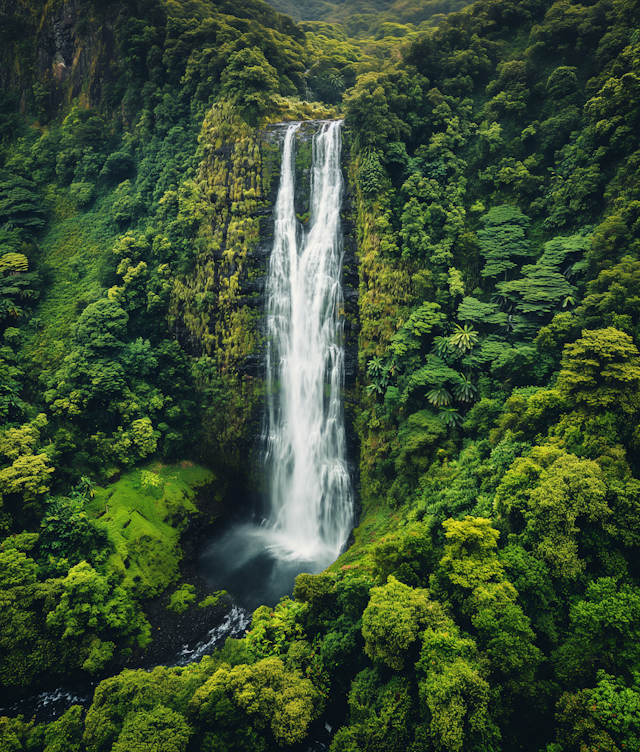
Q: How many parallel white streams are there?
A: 2